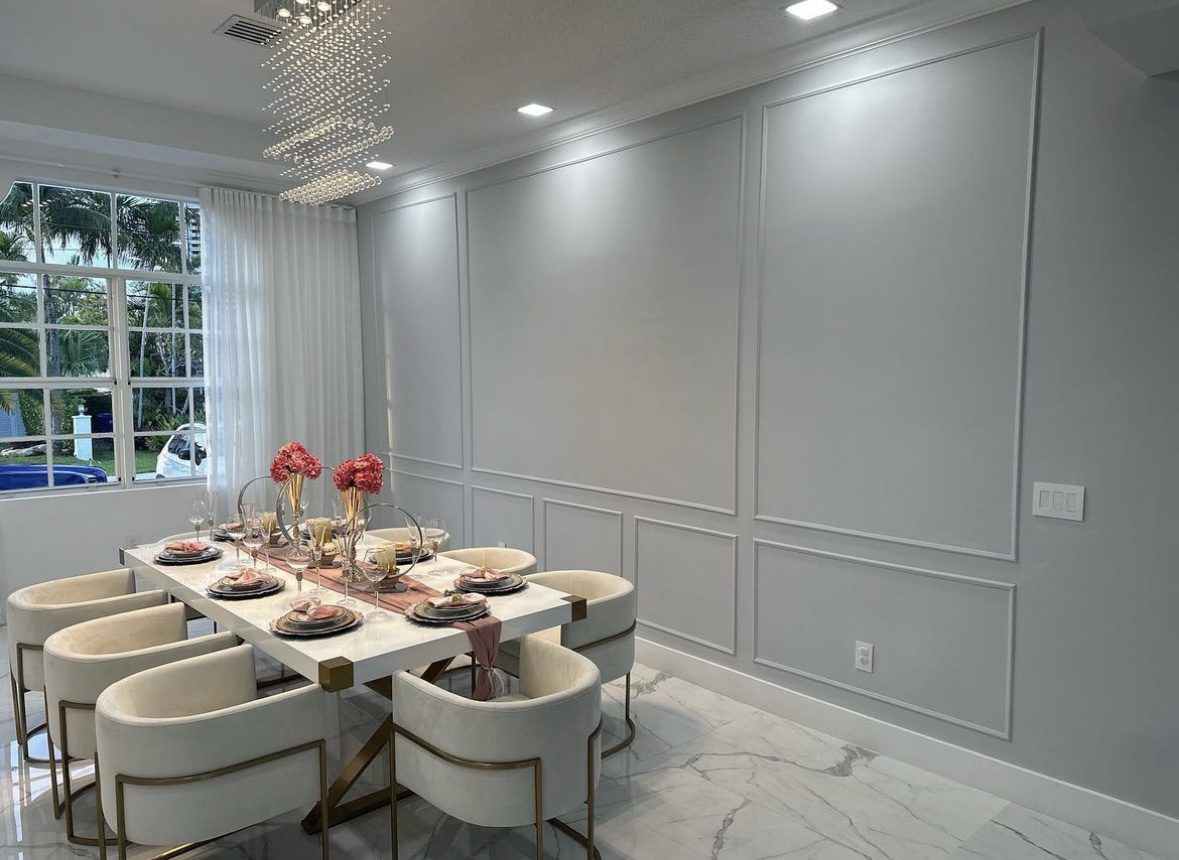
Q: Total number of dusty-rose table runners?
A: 1